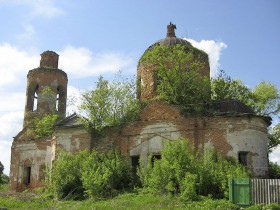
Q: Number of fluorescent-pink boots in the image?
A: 0